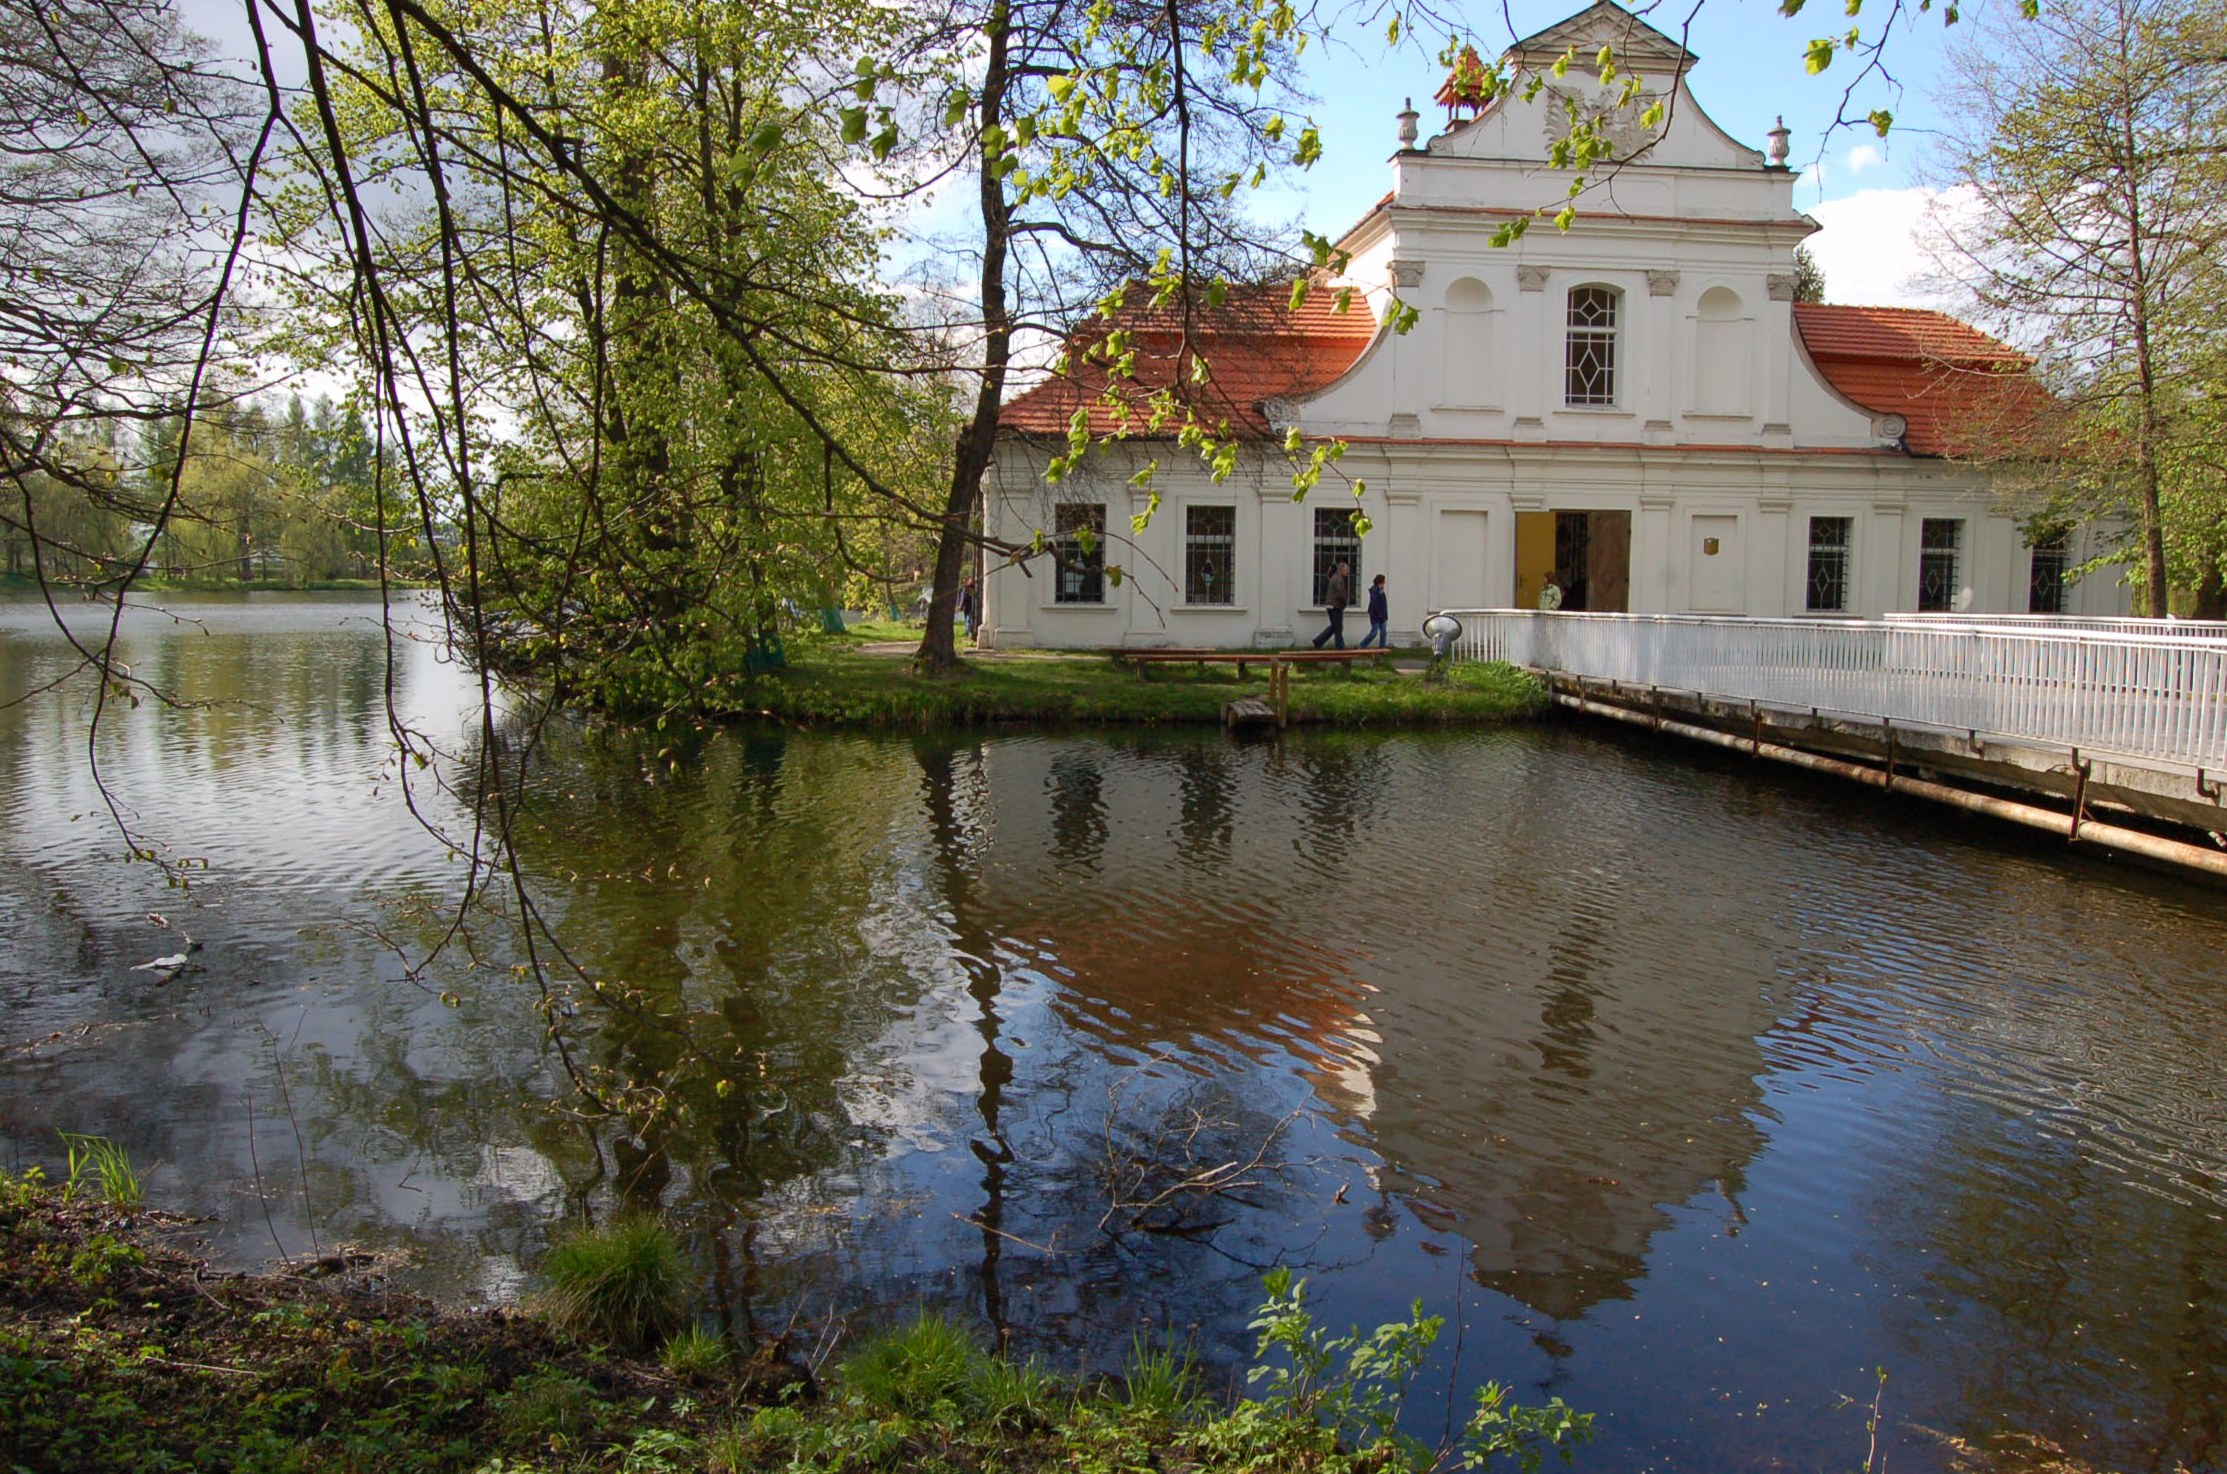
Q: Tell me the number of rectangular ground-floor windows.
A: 6